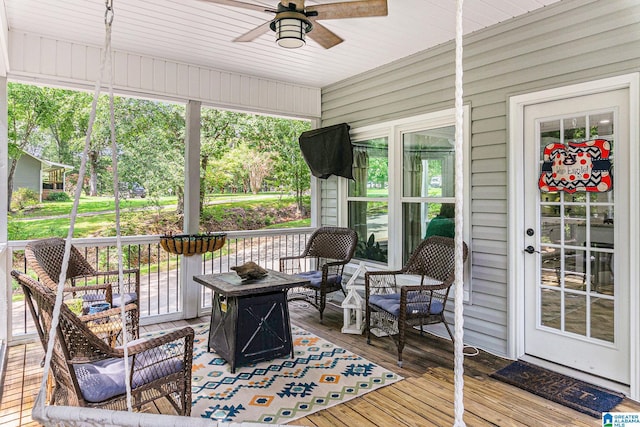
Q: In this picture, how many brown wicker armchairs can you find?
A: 4